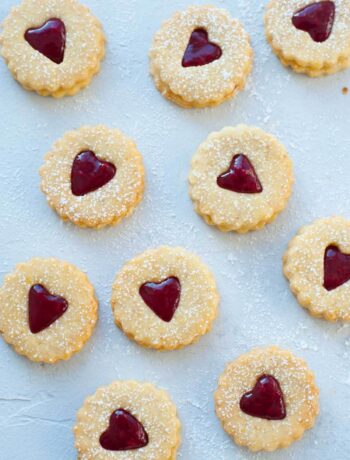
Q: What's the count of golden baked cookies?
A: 10